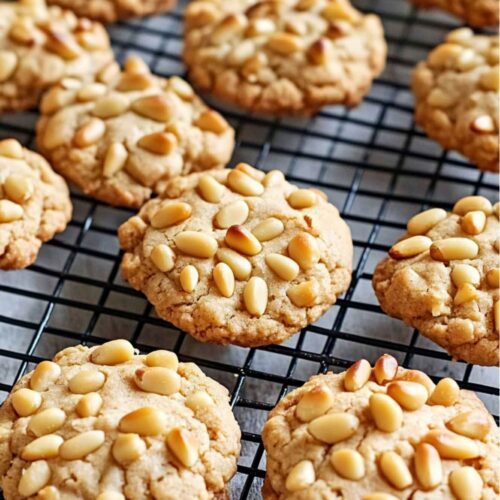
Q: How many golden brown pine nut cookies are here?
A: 11